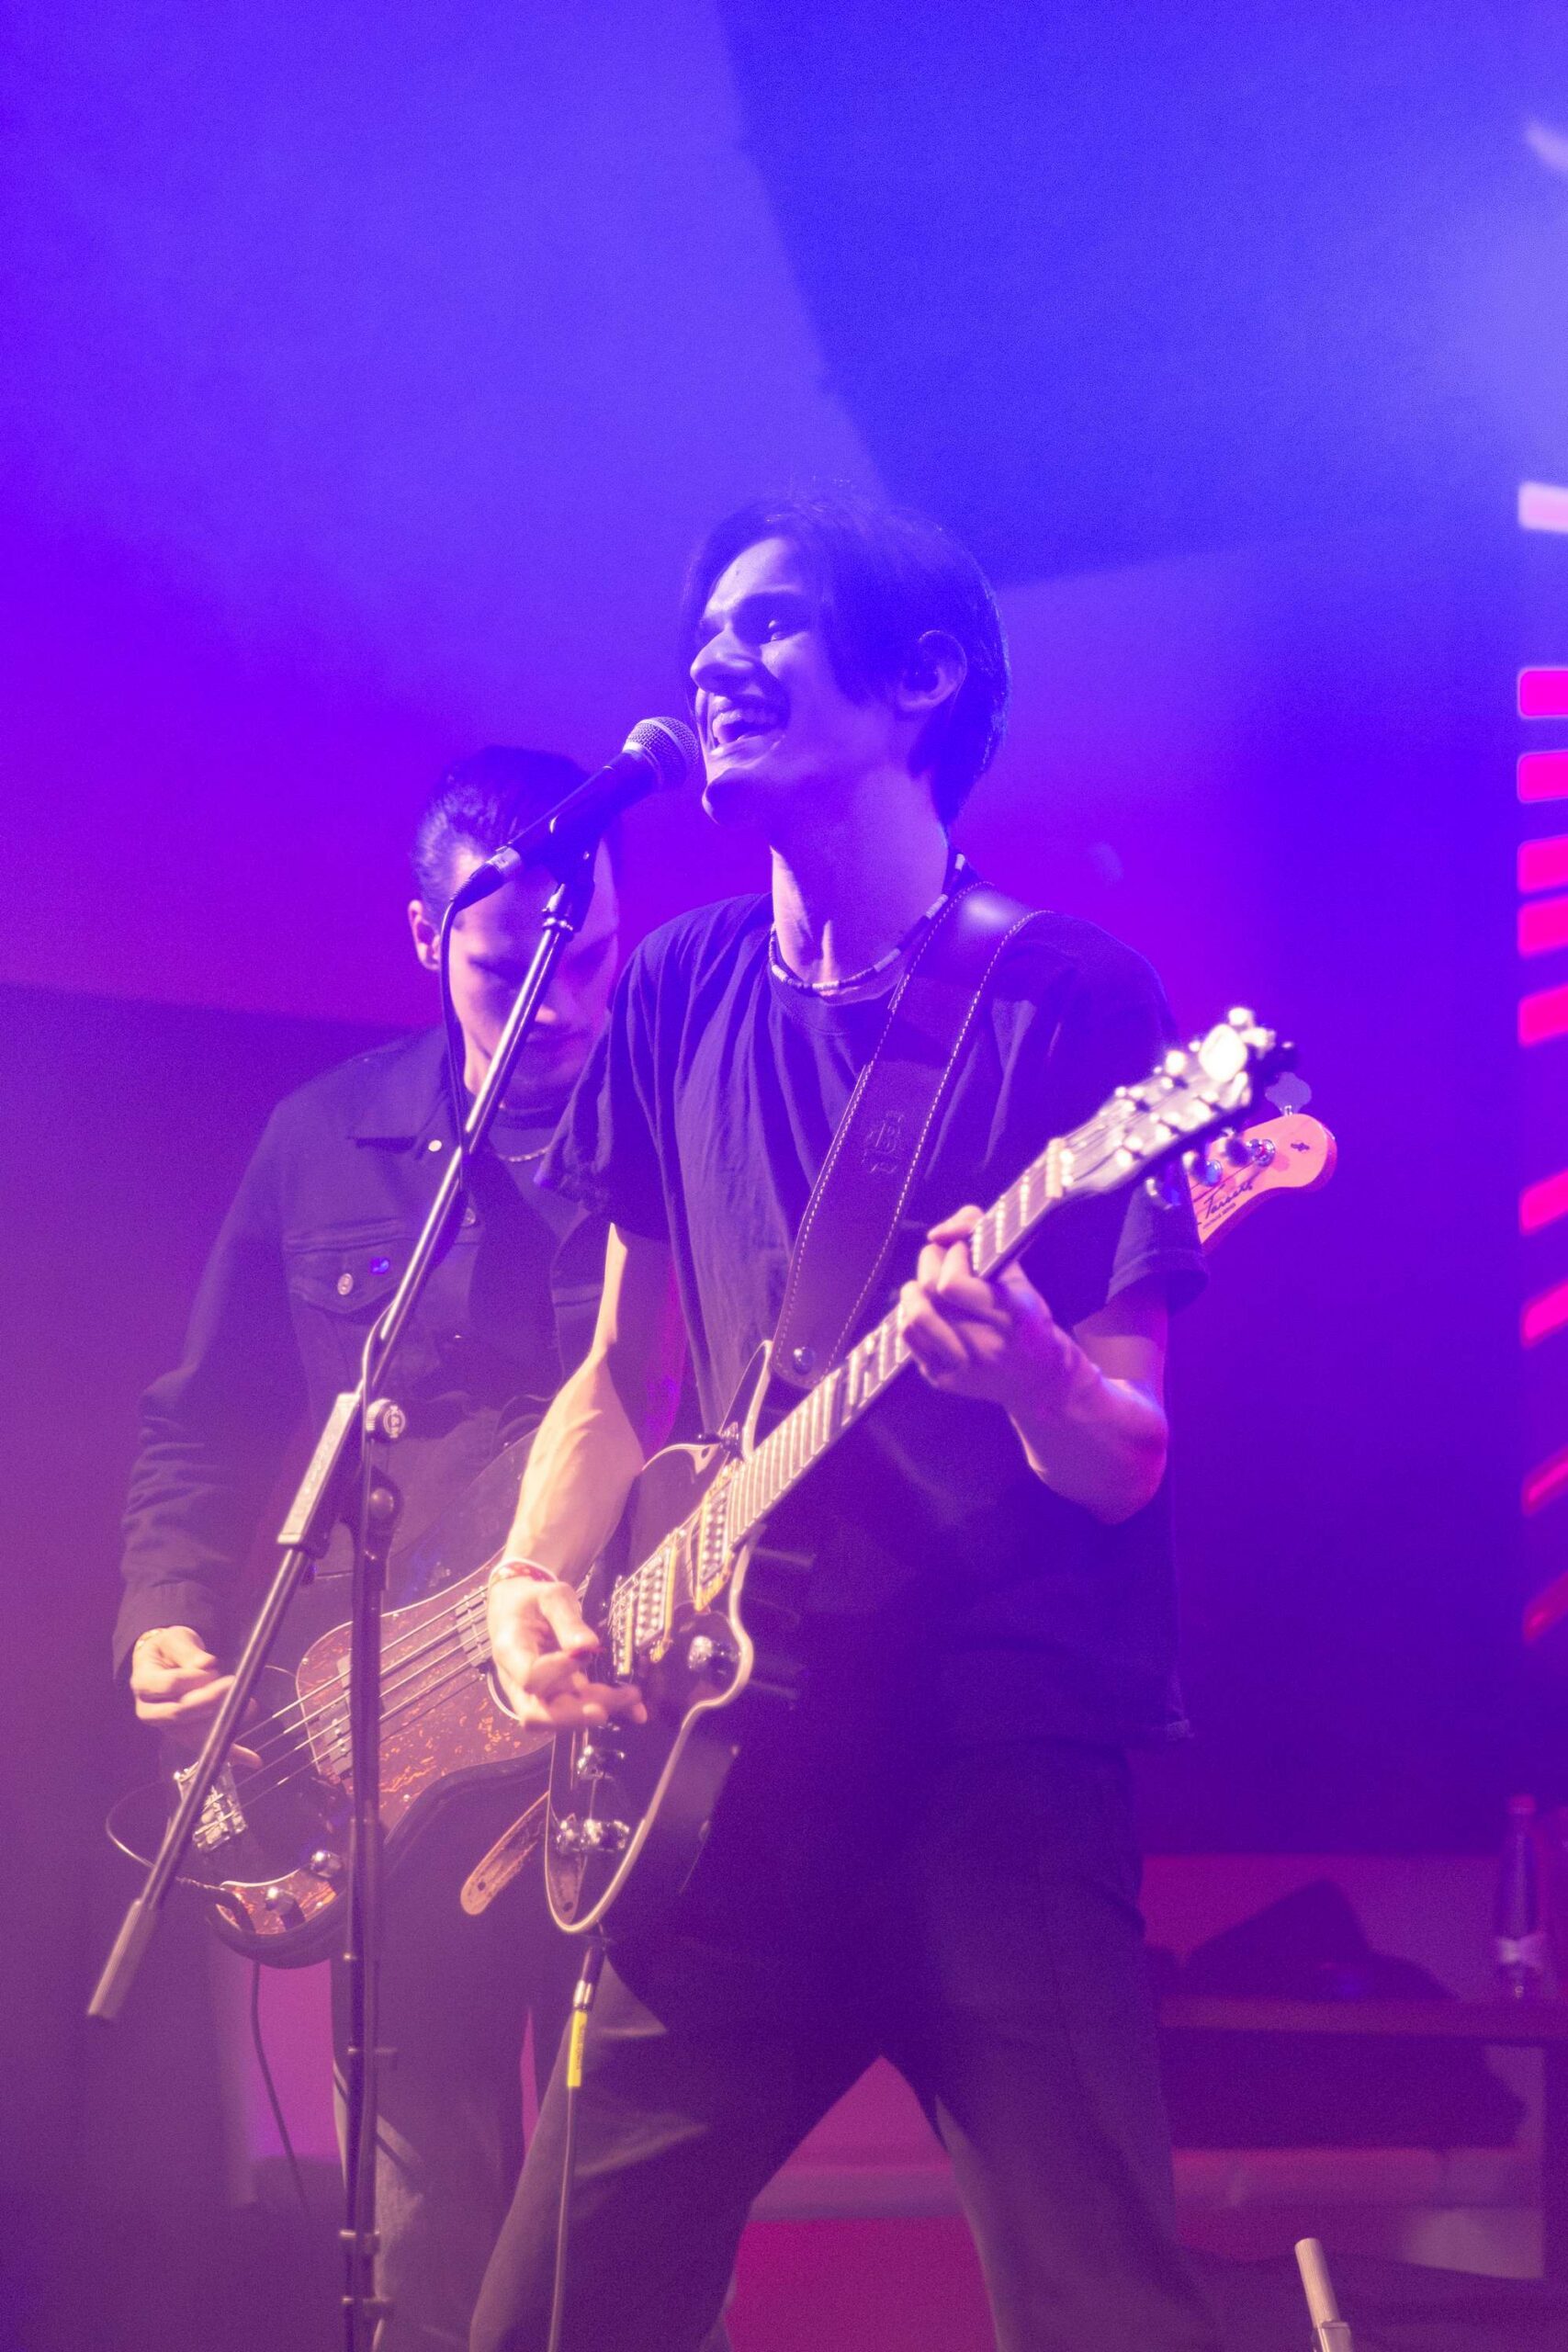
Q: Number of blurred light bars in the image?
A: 11